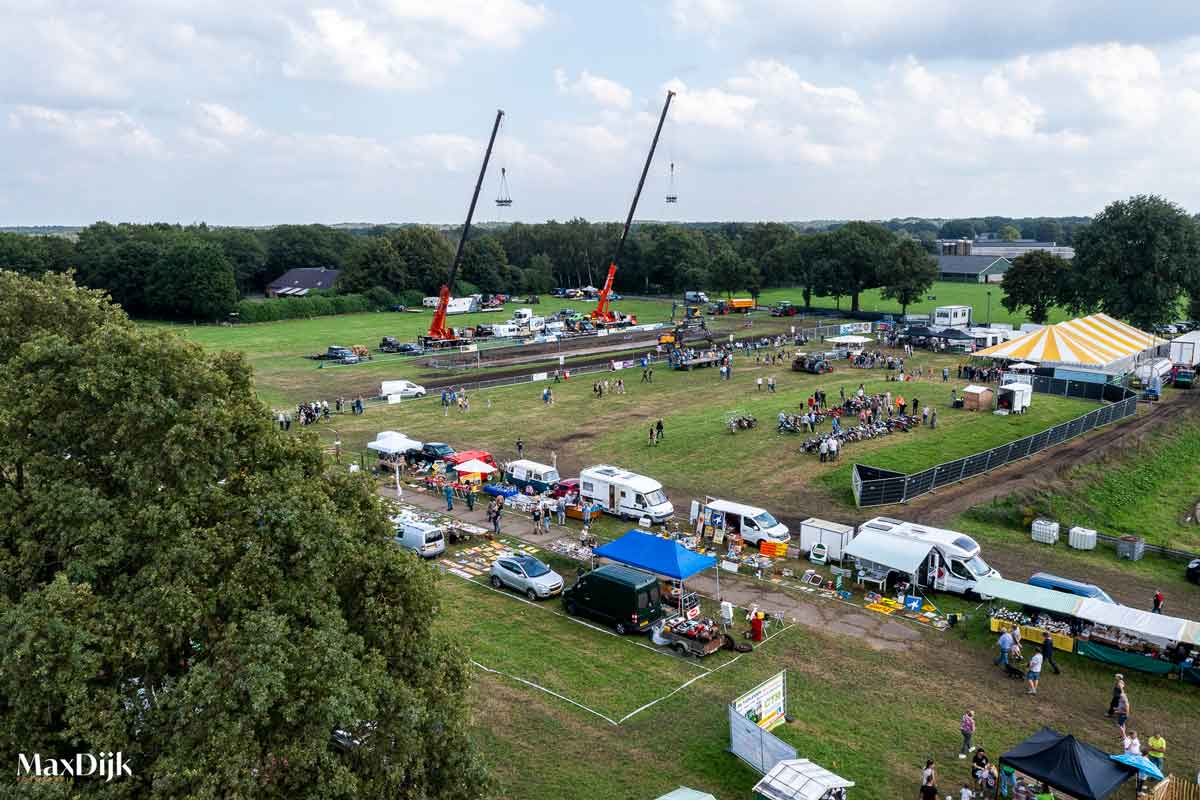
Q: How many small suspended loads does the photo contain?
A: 2